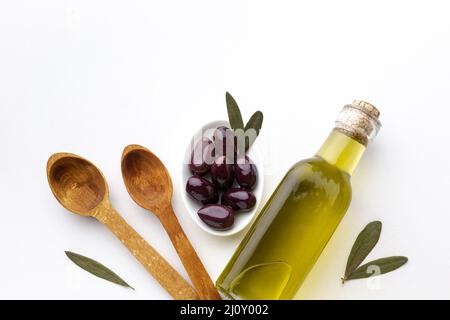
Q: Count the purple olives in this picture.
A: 7